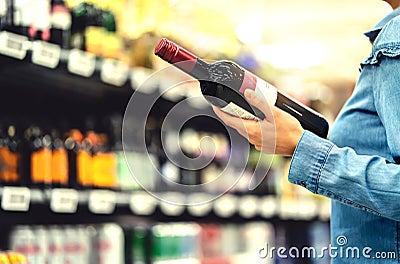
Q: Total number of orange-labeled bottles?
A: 5